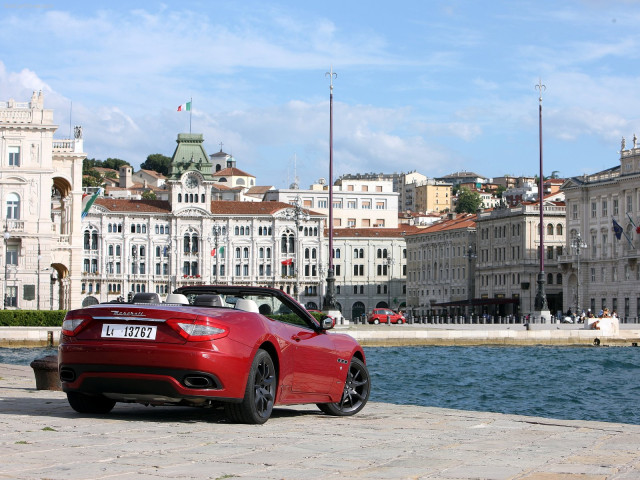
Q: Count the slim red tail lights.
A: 2